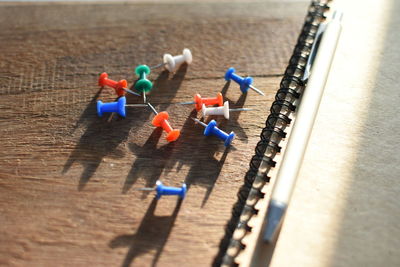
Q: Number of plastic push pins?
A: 10